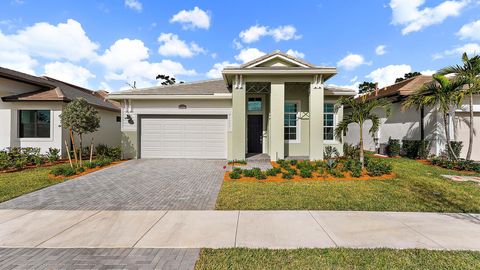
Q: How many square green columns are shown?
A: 3